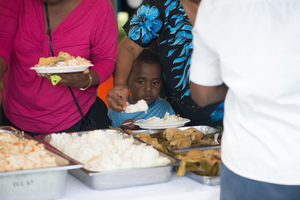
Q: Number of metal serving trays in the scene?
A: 4